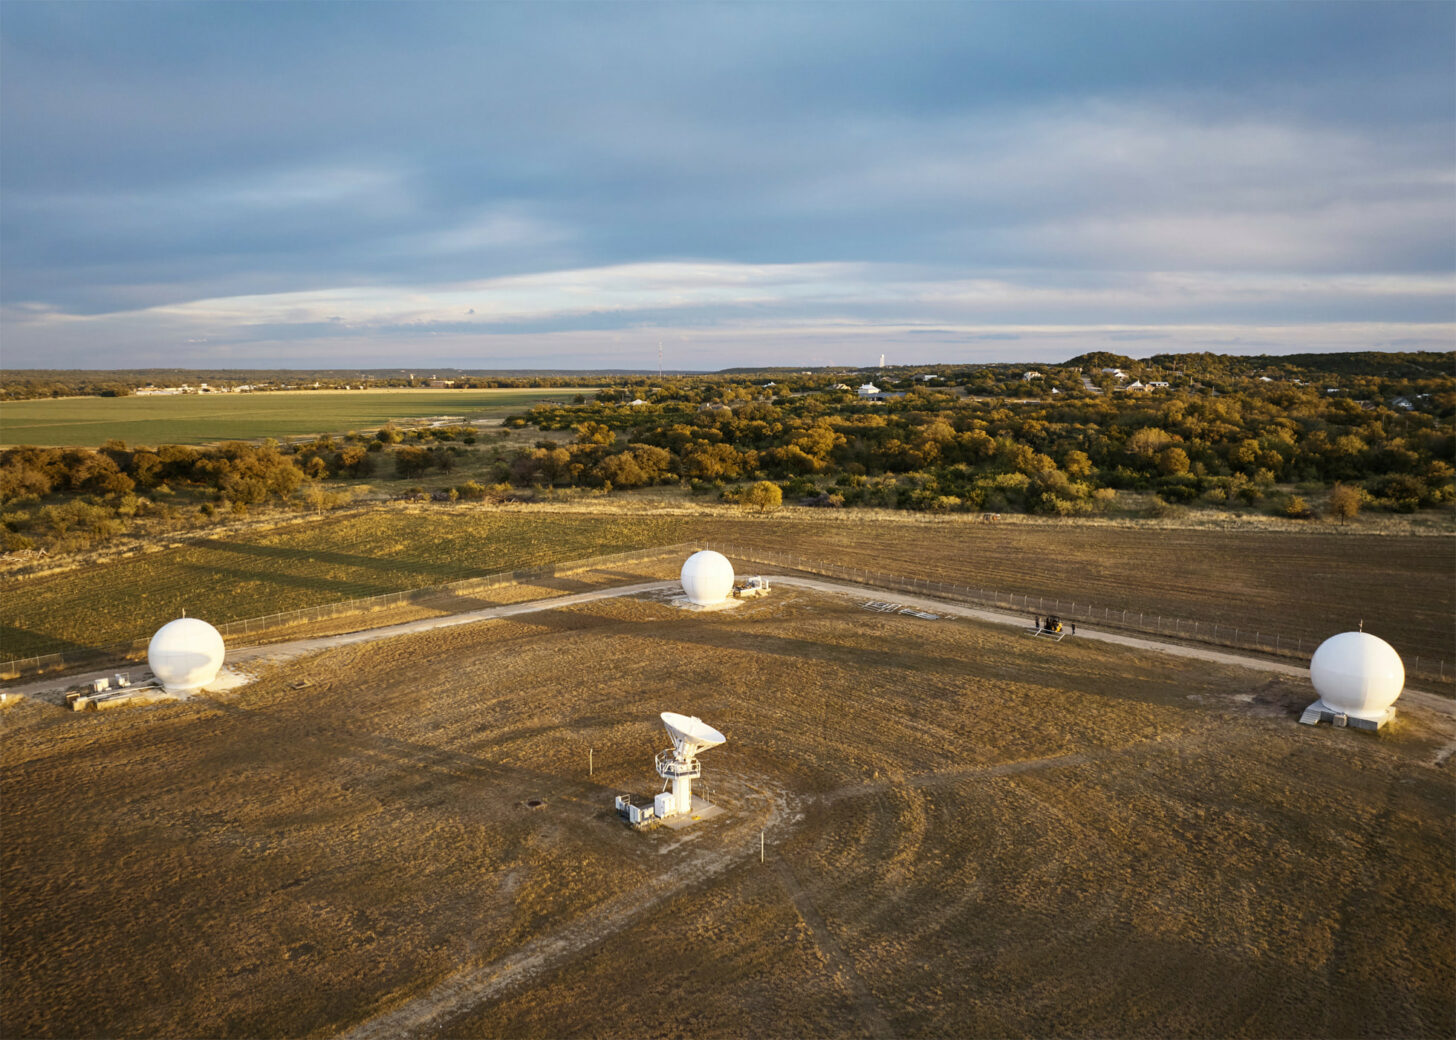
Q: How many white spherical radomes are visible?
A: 3